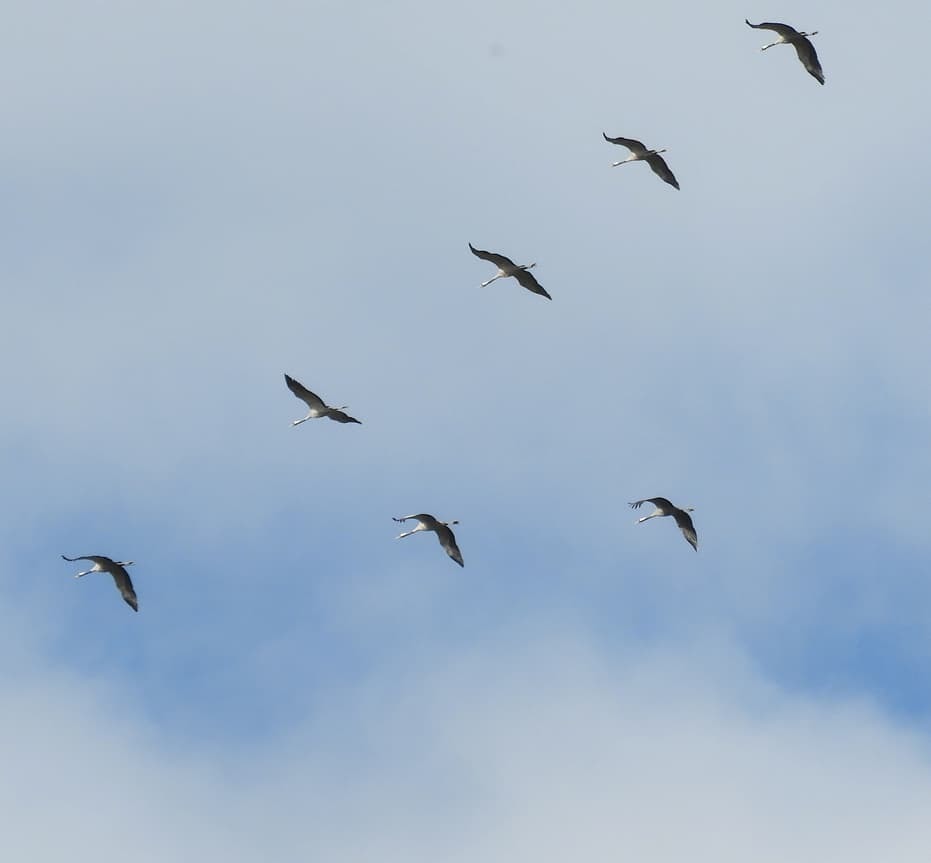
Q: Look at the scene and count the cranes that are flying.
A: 7